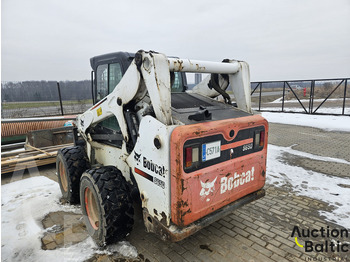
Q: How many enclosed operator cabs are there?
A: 1